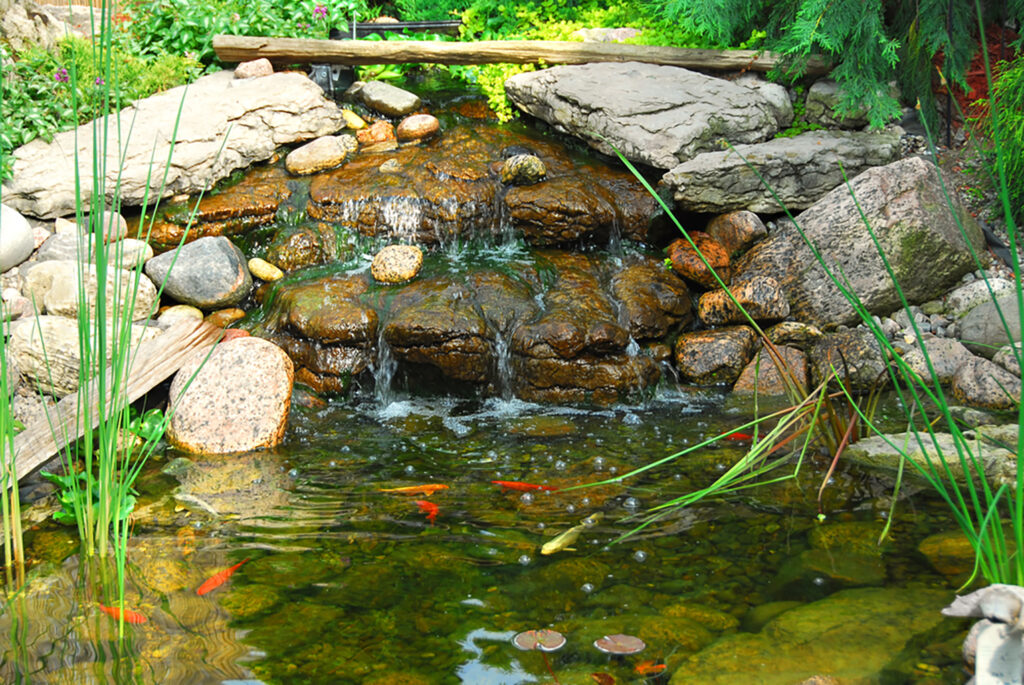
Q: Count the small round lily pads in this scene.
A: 2